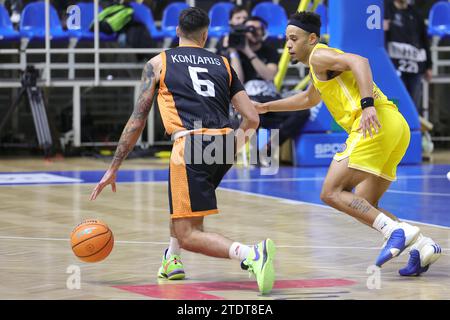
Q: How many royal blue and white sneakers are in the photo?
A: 2